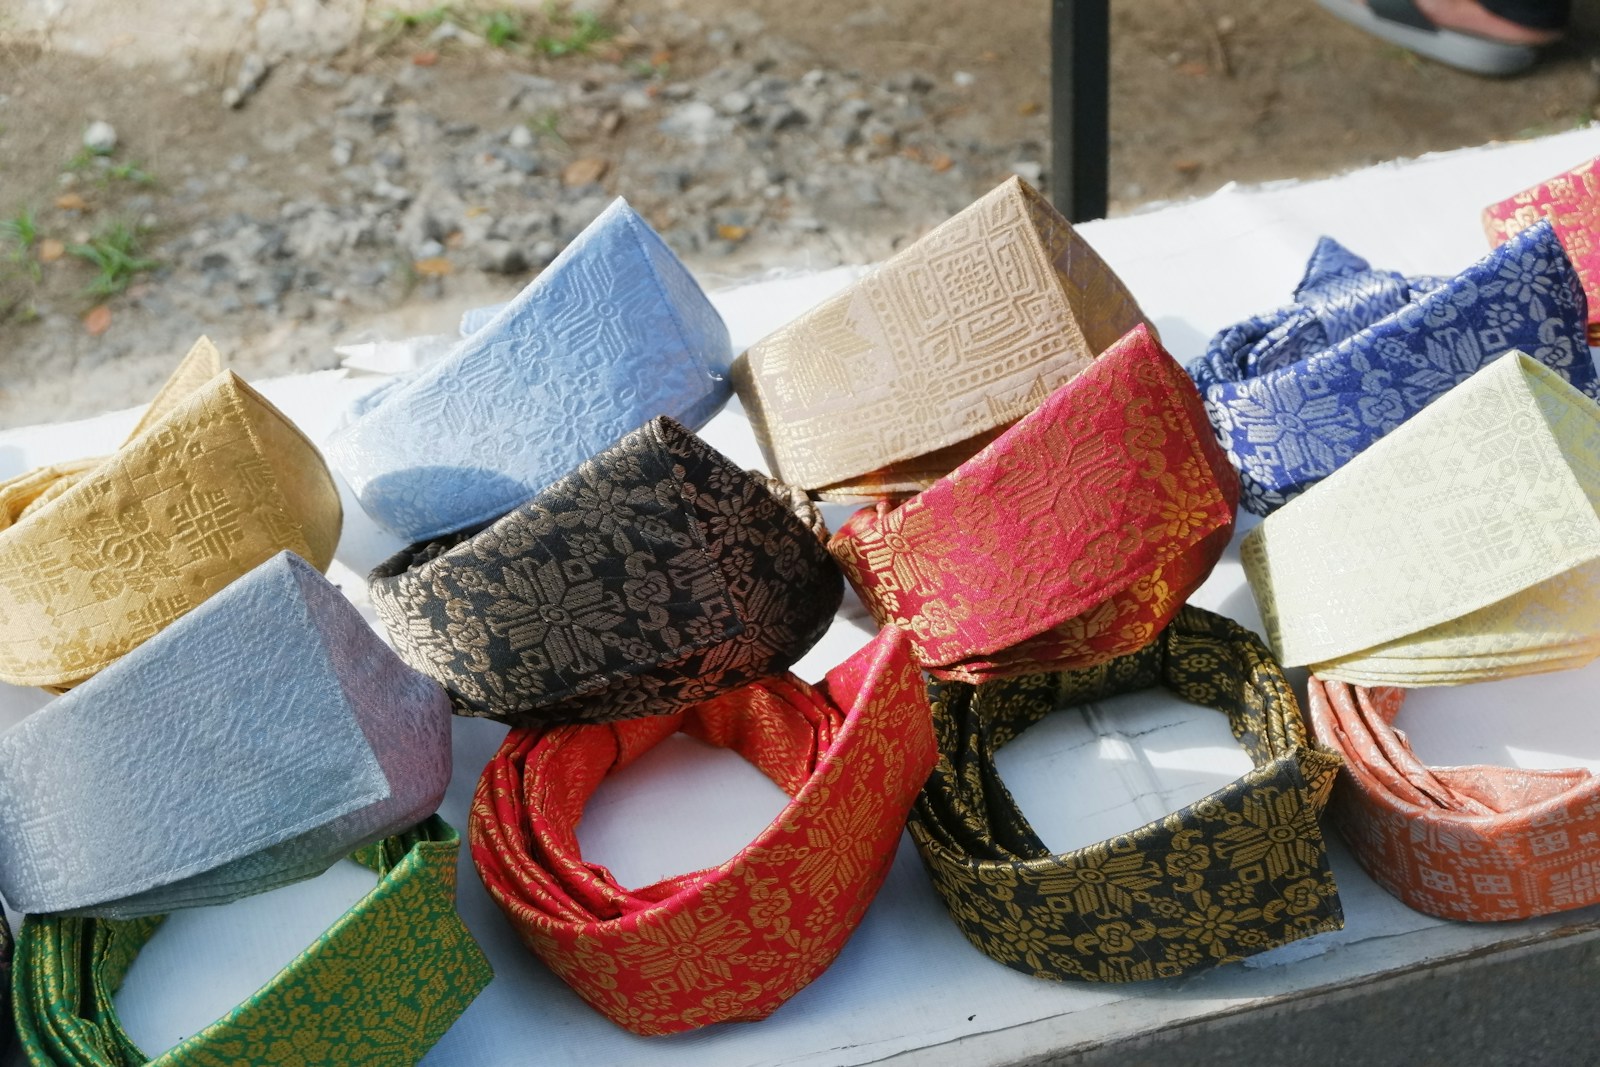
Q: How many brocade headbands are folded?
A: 13